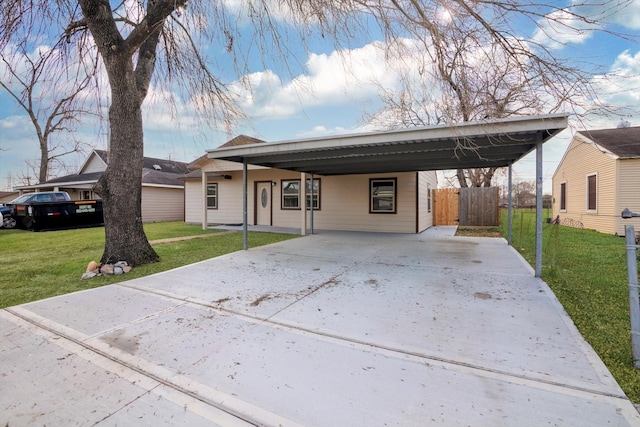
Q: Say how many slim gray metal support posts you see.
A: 4